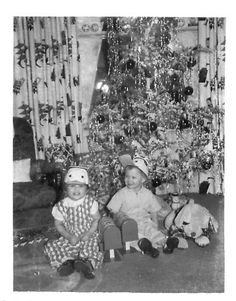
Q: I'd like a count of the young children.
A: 2